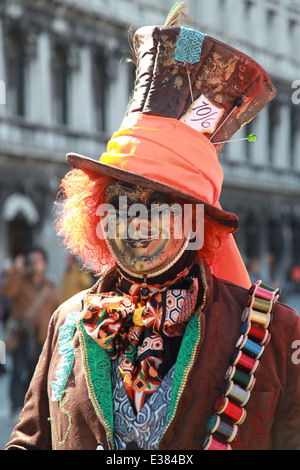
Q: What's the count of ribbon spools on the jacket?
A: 12